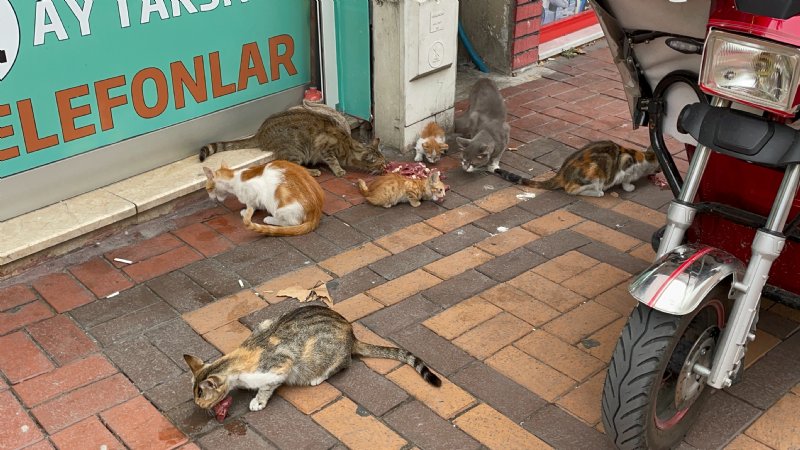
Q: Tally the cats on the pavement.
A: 7